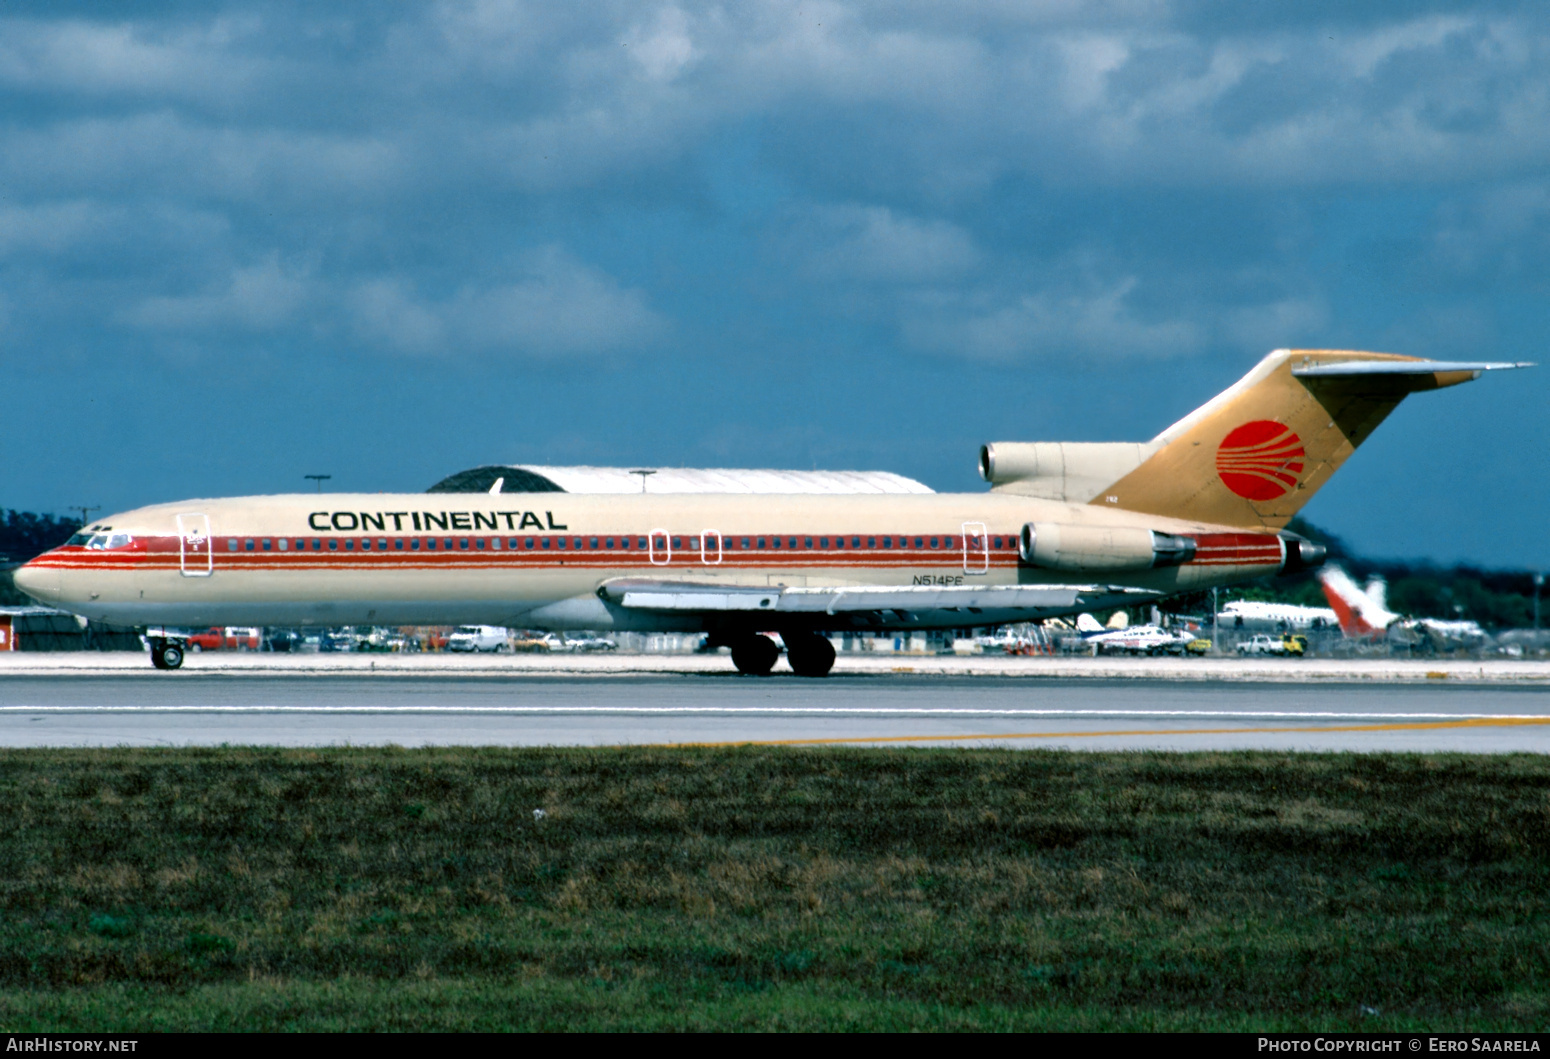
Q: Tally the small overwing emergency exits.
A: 2